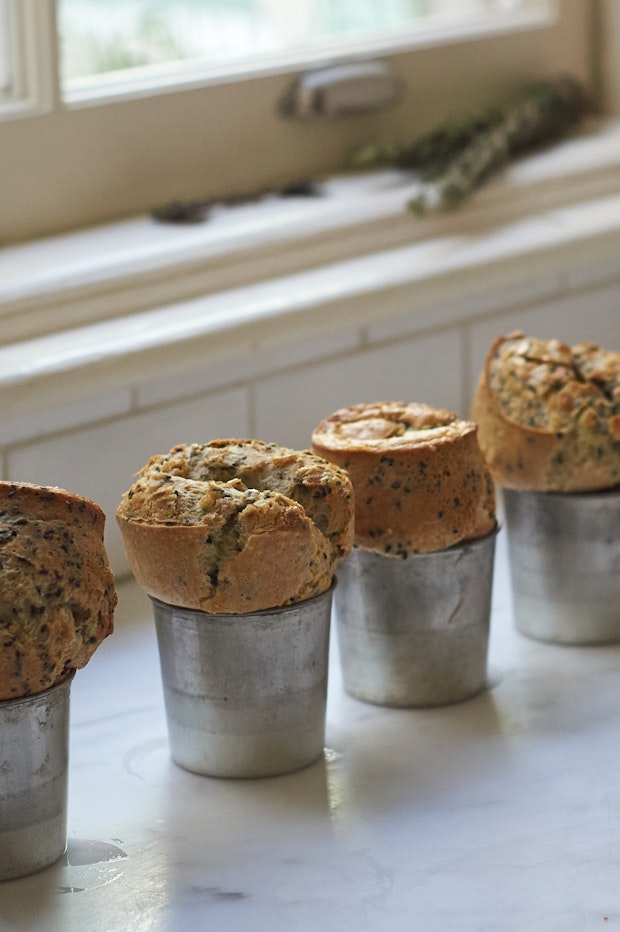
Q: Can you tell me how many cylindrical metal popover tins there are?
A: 4